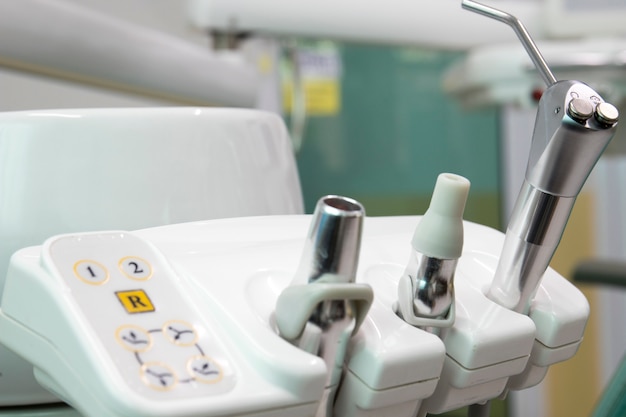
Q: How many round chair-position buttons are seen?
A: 4